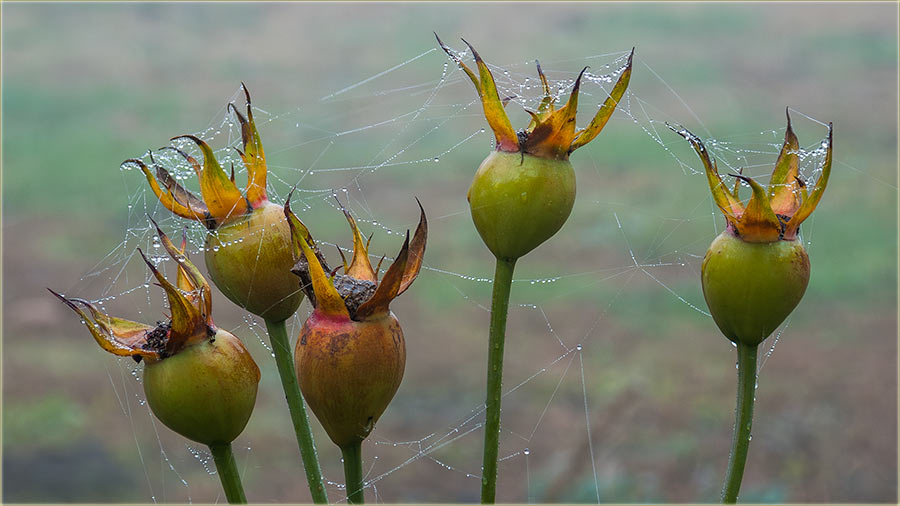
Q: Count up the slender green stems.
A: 5